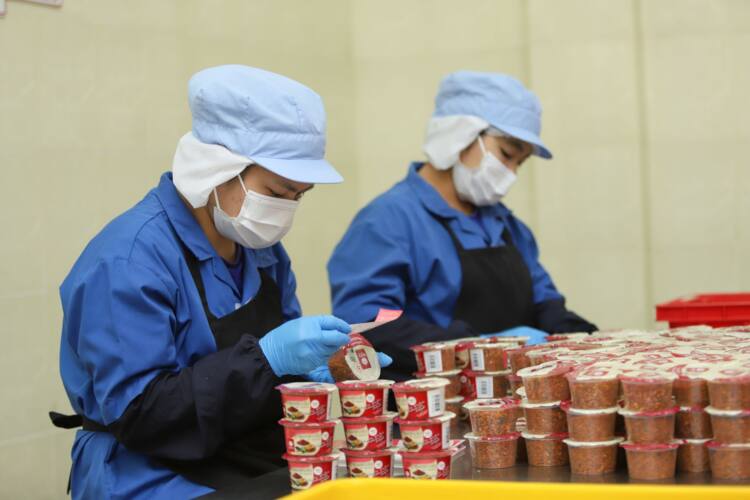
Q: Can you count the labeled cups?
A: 12